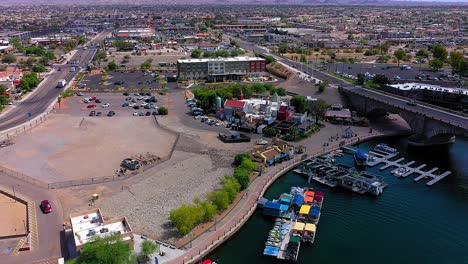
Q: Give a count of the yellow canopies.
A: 3